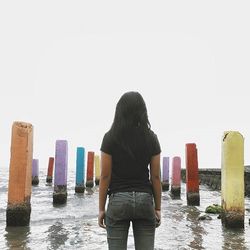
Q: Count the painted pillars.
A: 11